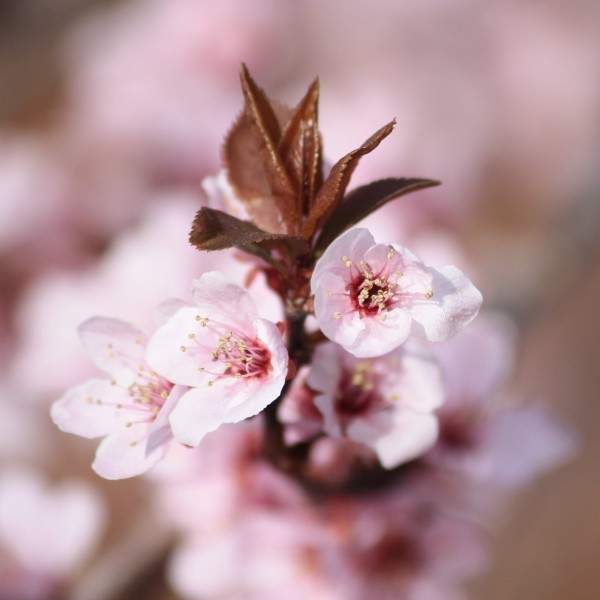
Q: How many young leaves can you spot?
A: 6